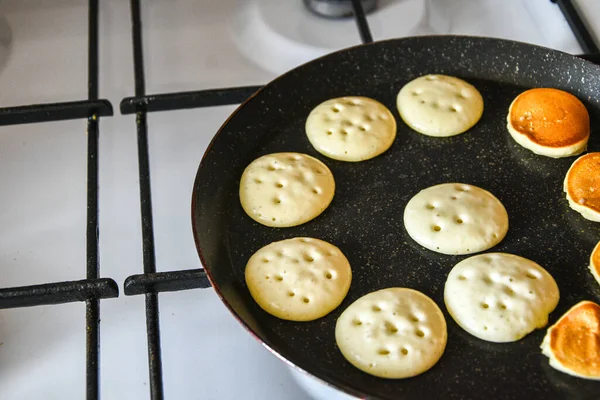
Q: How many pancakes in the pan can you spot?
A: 11